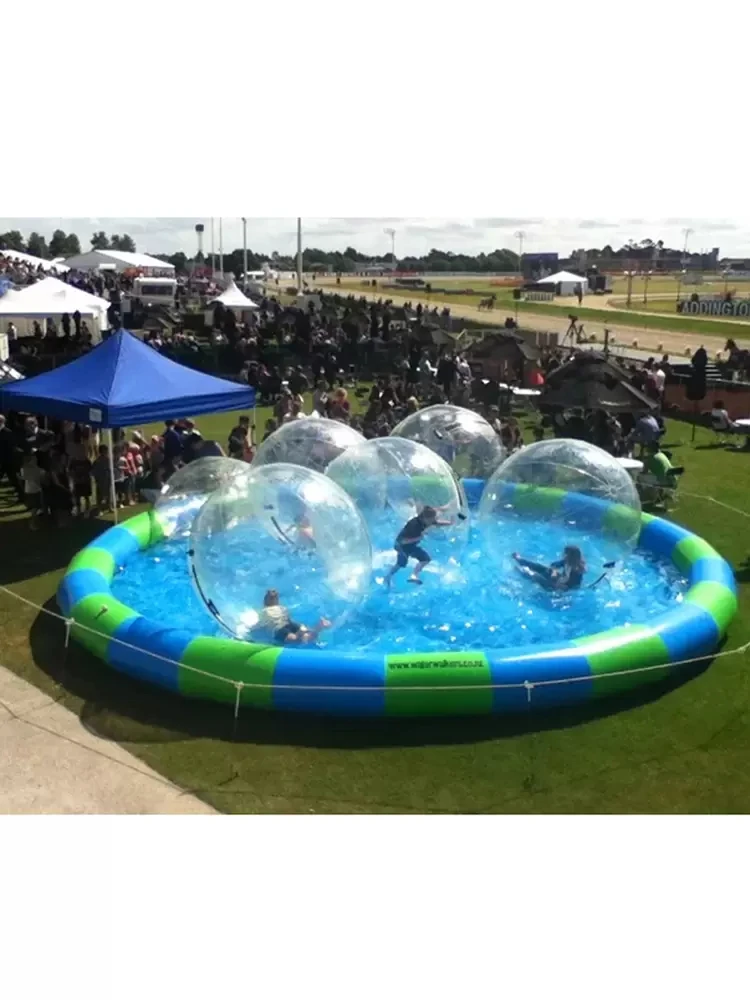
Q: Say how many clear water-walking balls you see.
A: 6